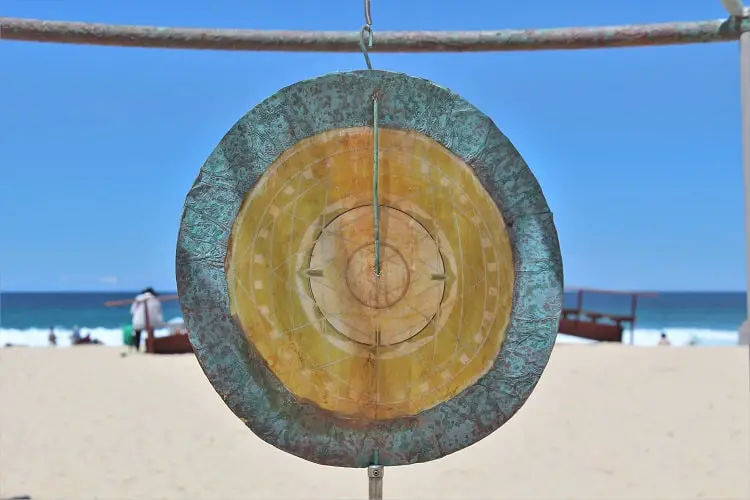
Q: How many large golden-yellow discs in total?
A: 1